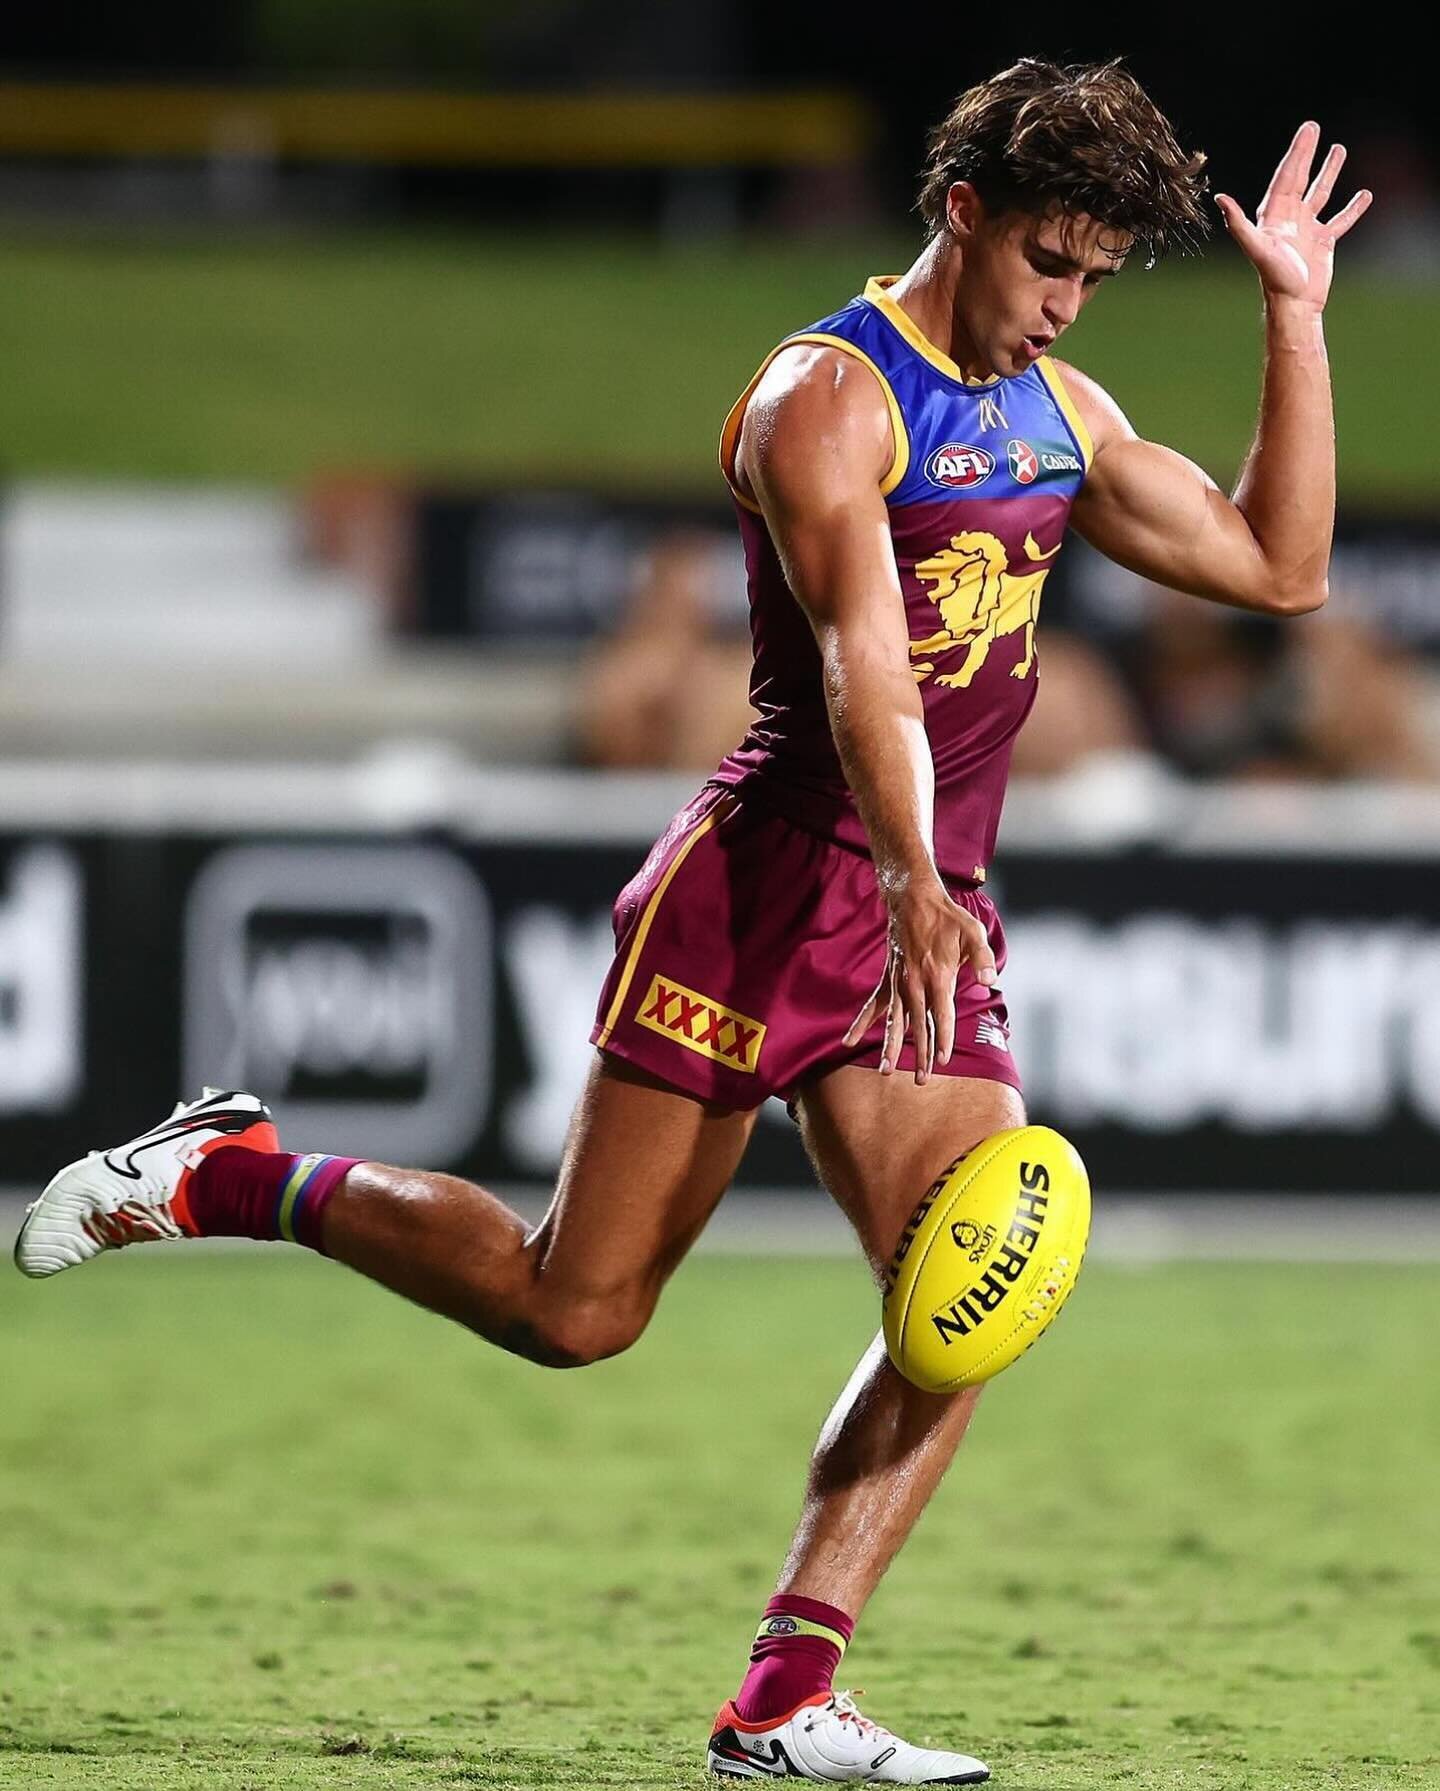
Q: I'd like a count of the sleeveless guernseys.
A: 1